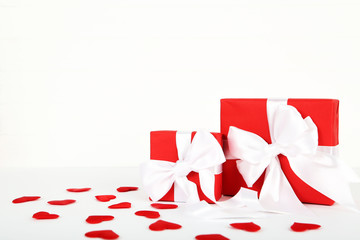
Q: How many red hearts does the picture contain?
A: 15